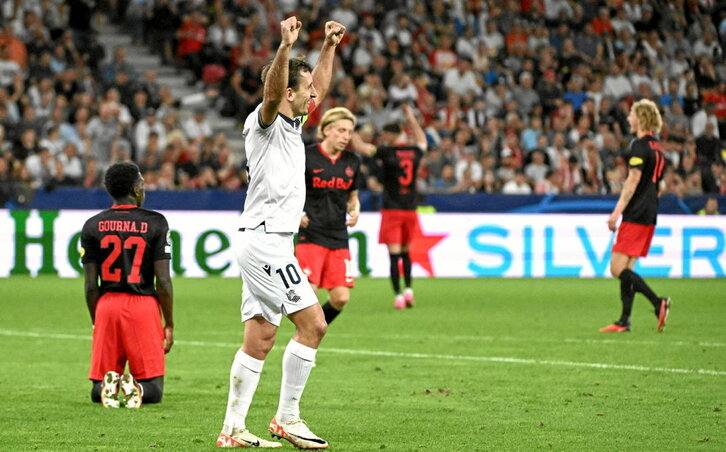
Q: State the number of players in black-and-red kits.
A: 4